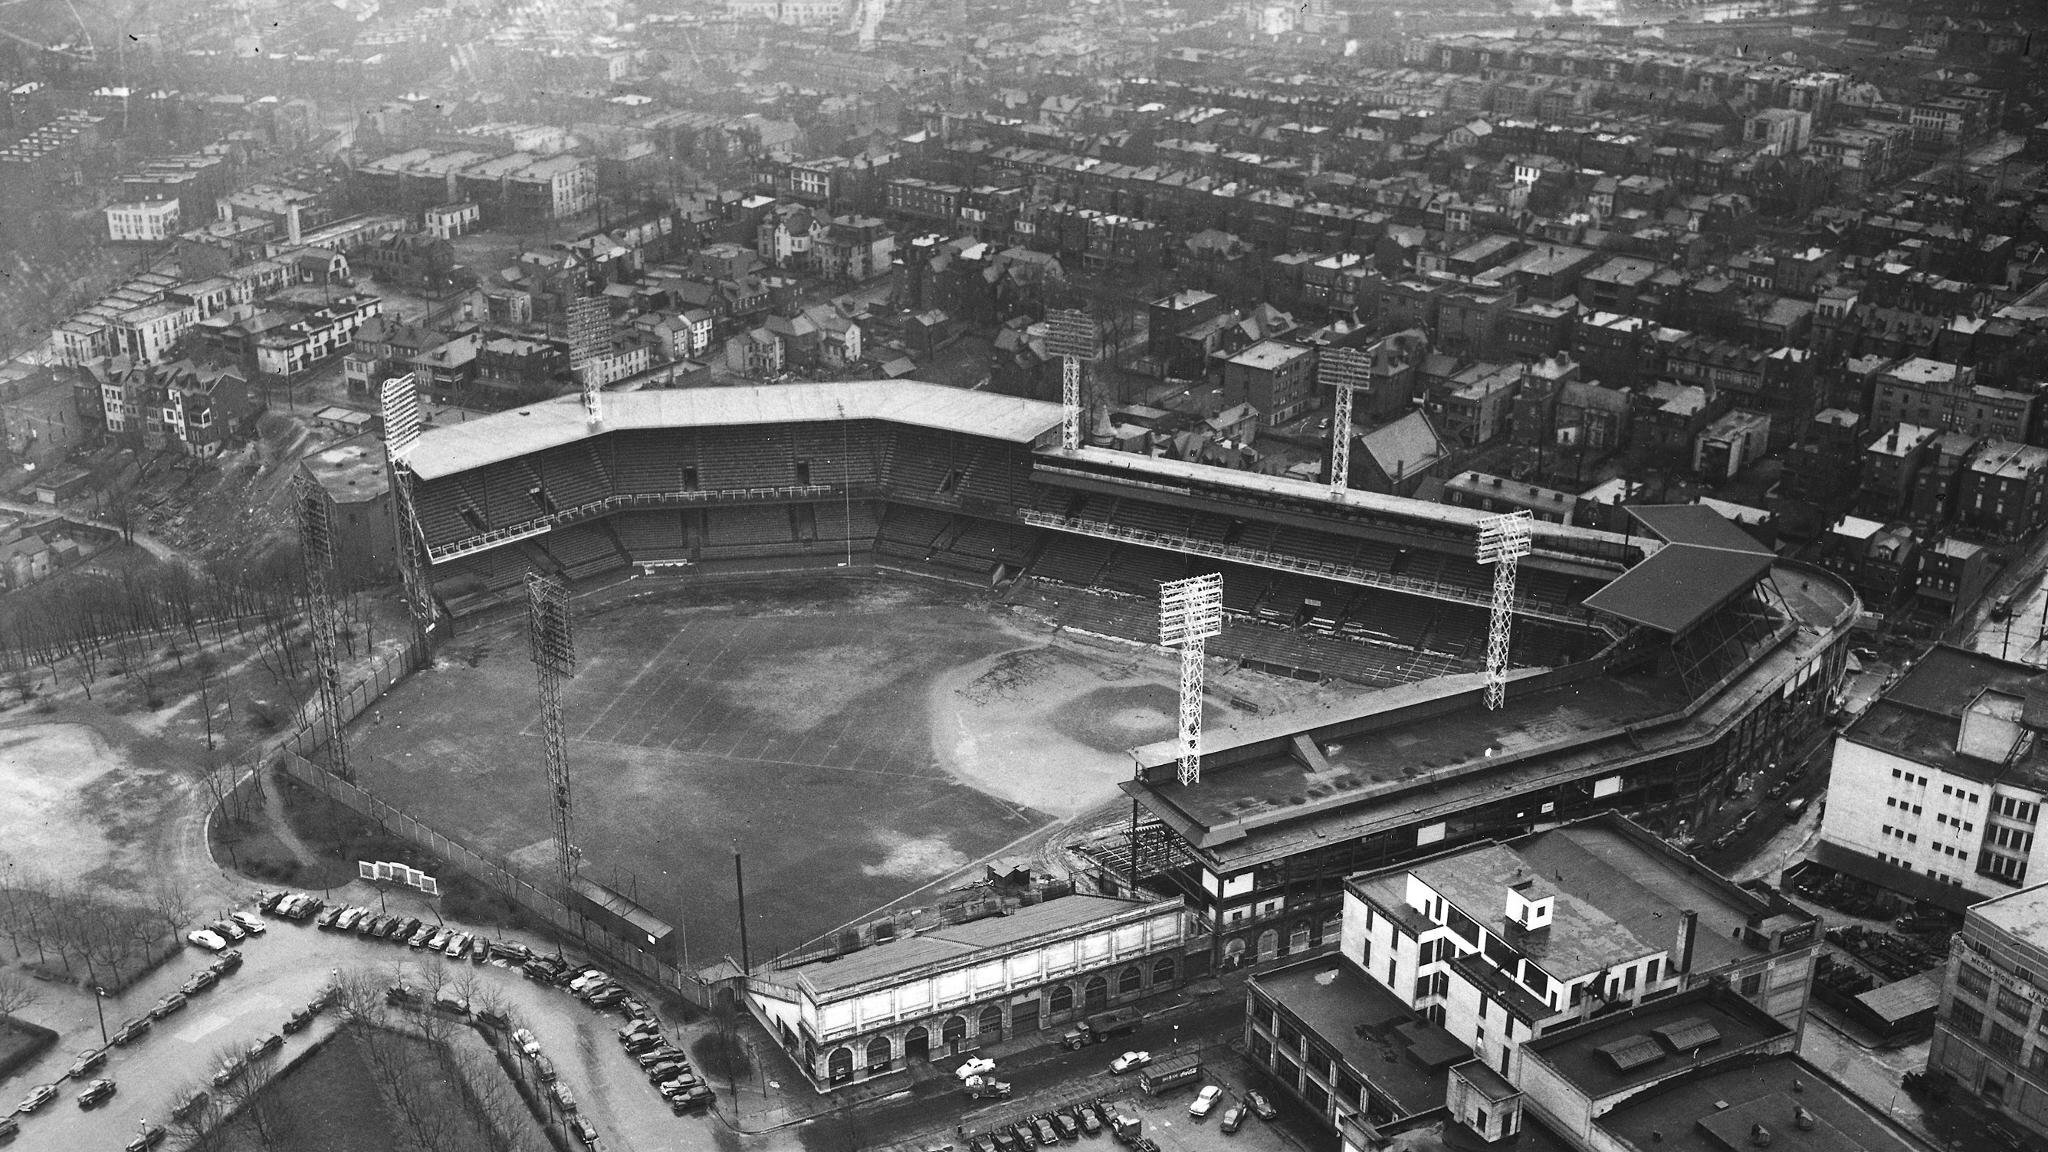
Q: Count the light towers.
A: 8